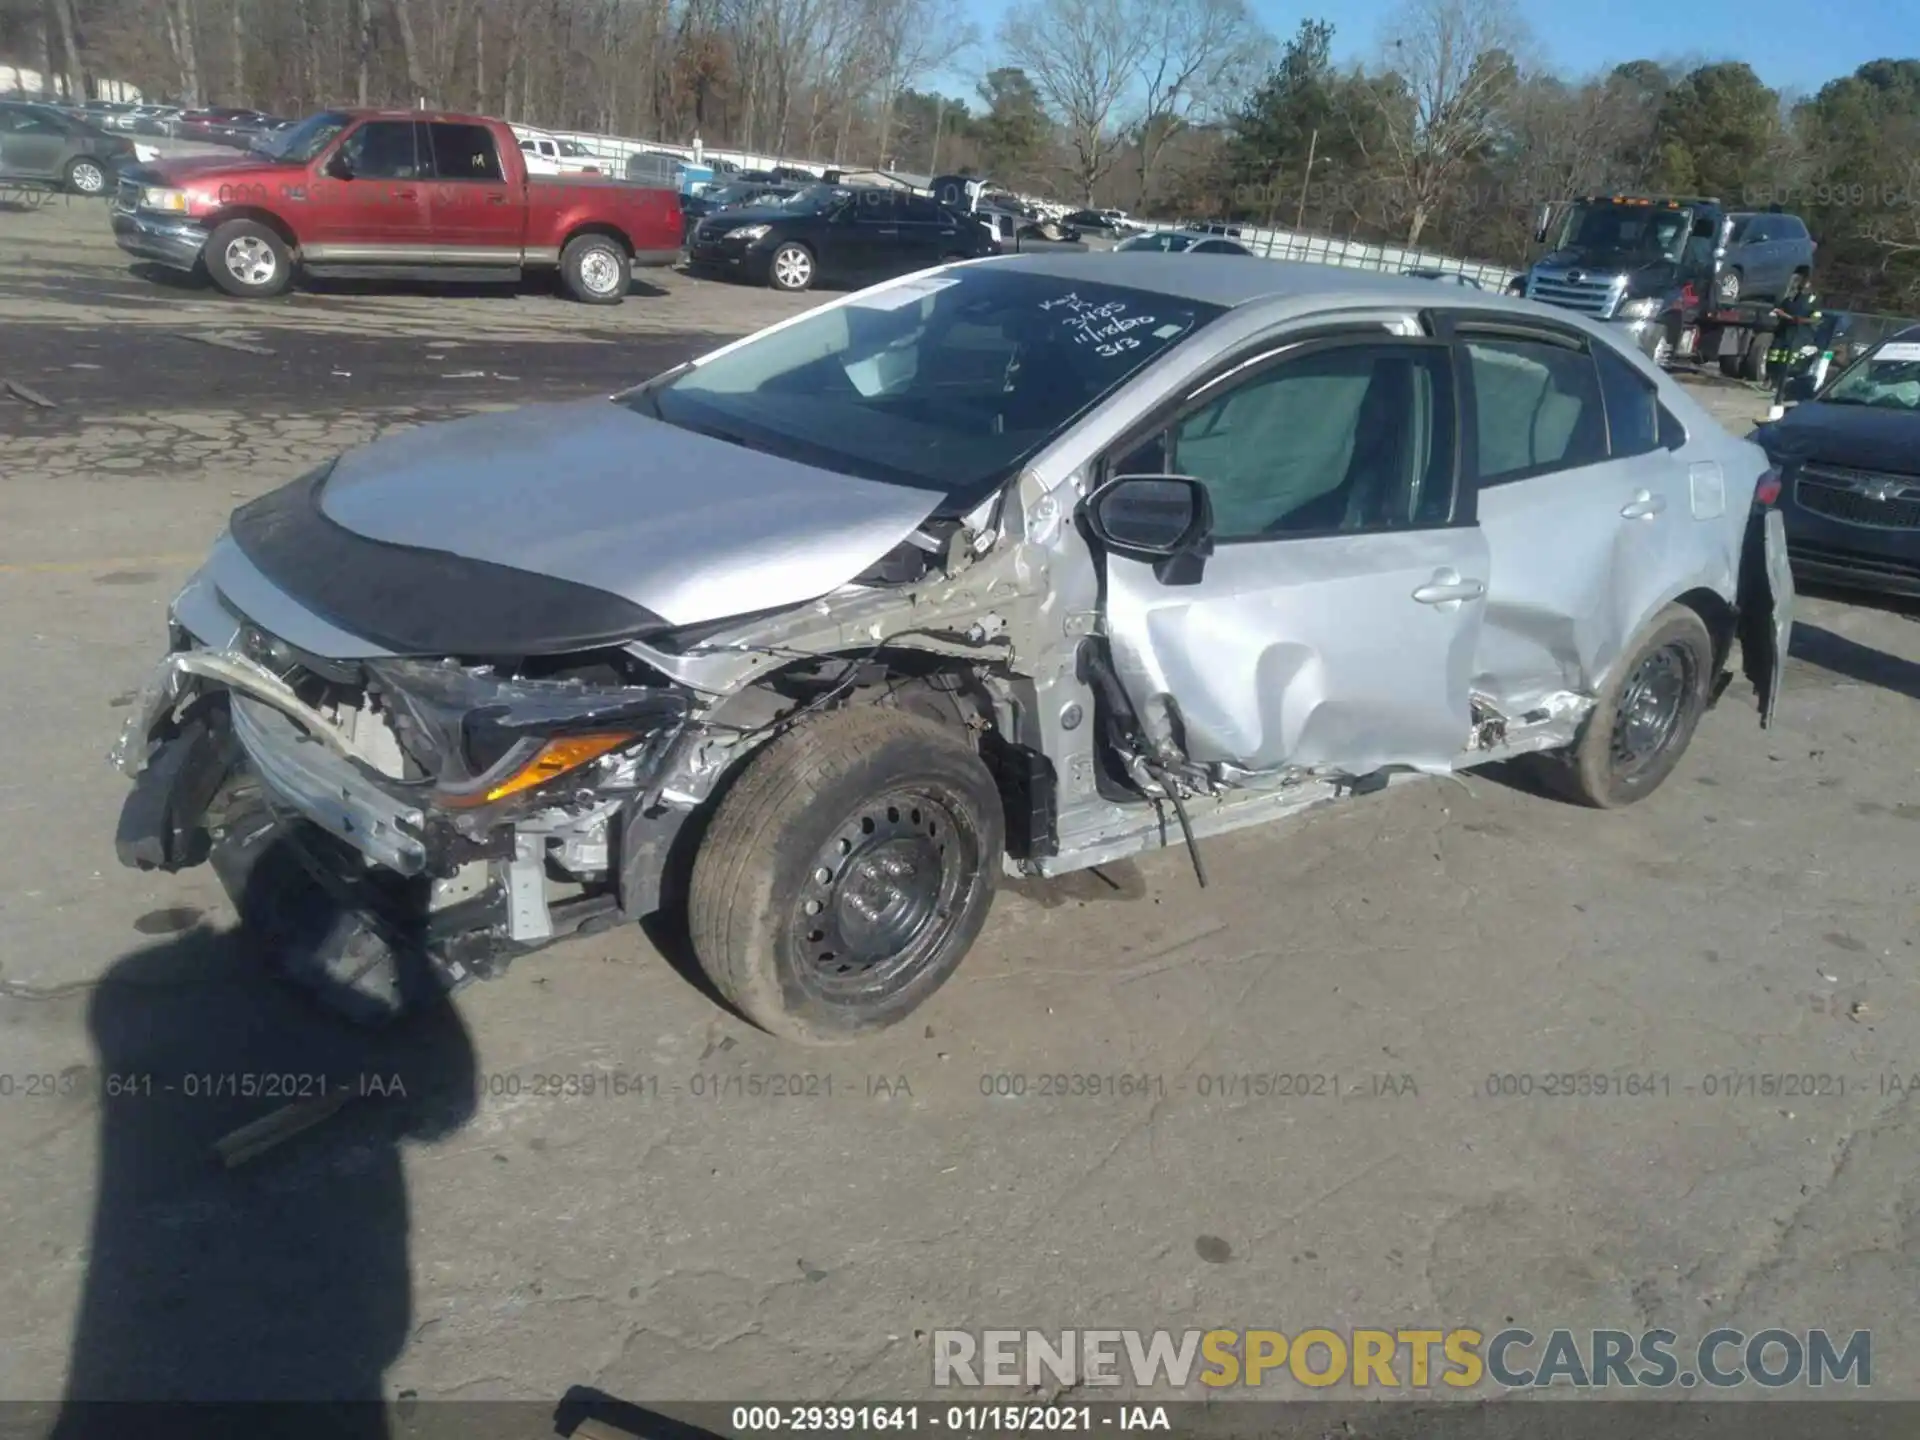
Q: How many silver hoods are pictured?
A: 1